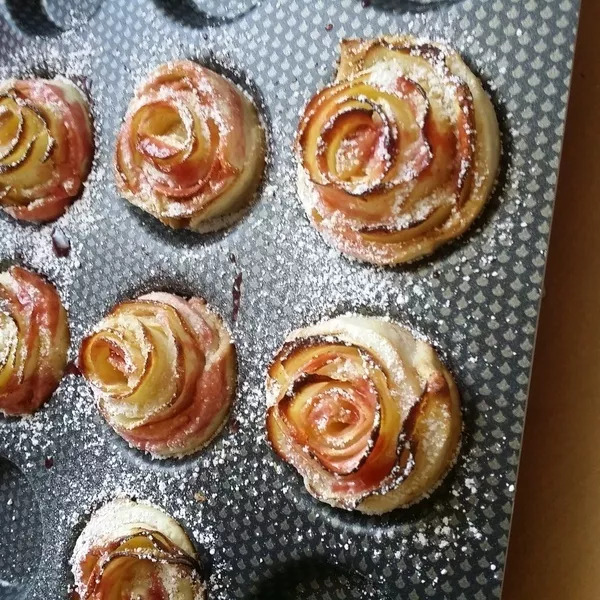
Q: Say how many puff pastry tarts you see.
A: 7